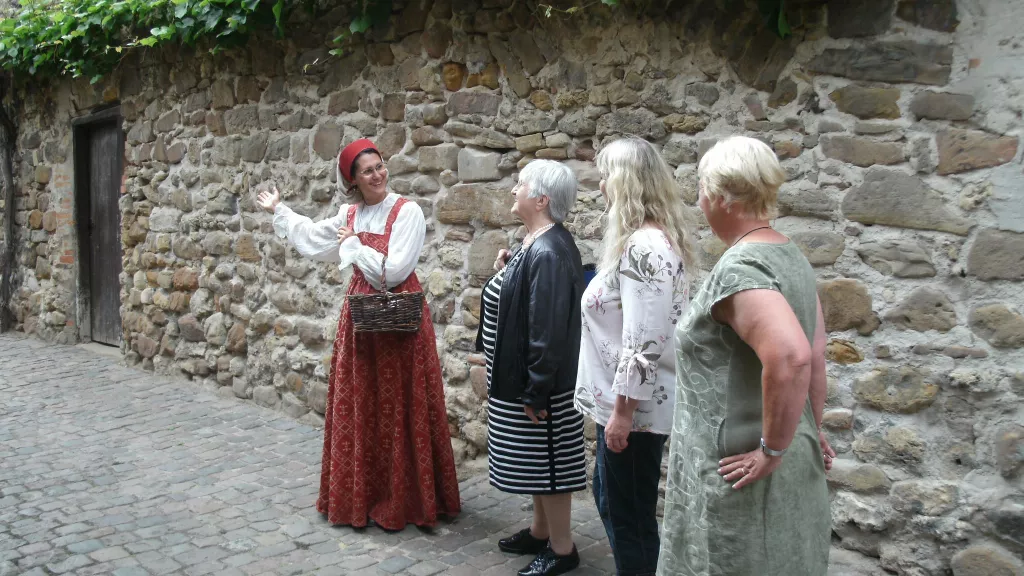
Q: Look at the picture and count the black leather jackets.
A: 1